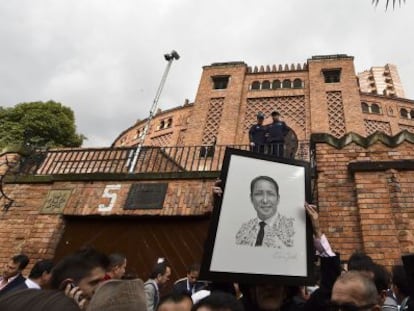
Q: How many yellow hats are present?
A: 0